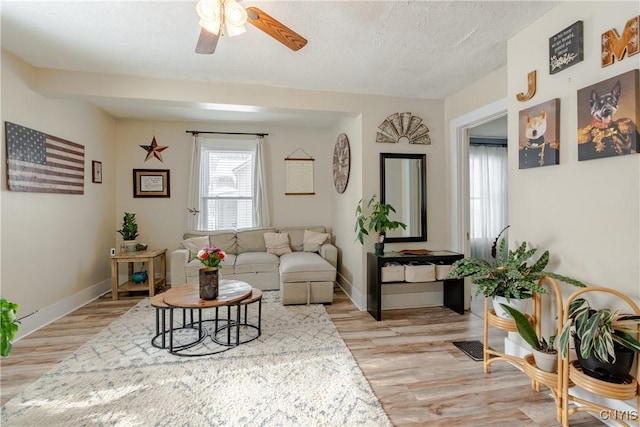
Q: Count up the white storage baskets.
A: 3